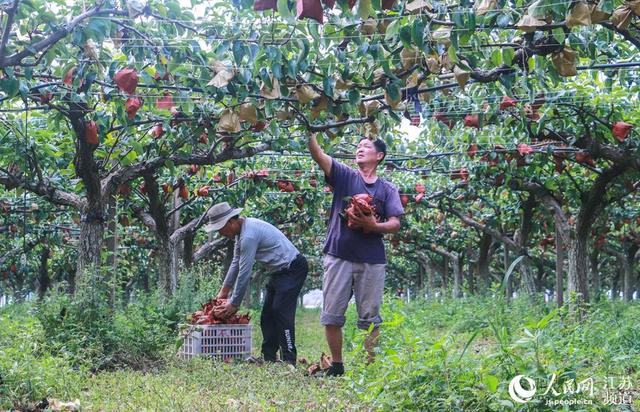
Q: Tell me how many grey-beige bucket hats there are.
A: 1